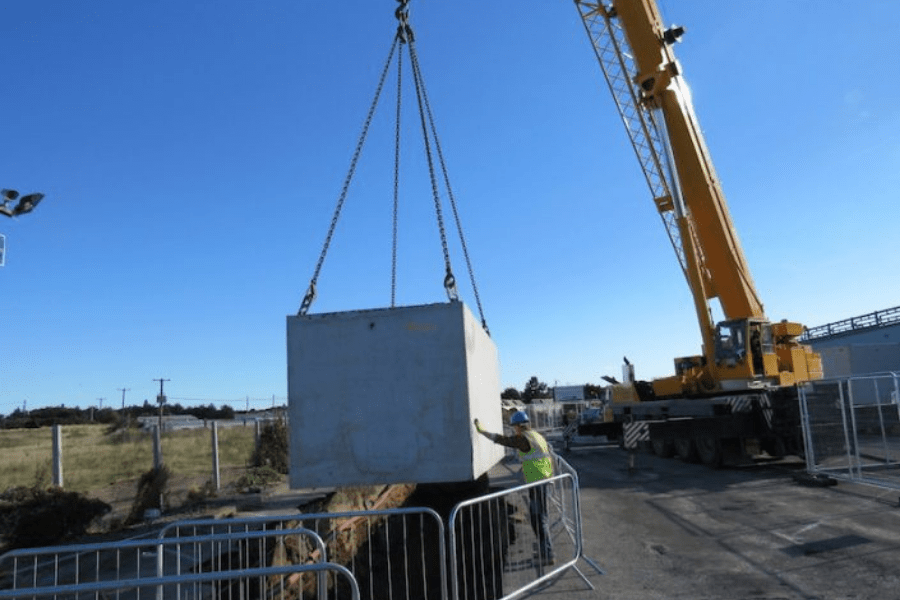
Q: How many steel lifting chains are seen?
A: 4